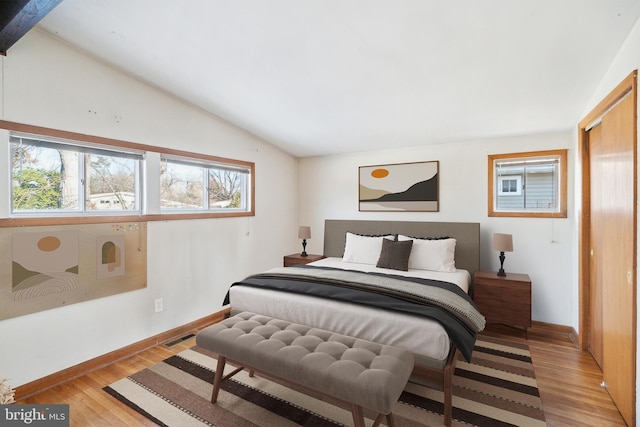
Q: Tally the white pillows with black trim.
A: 2